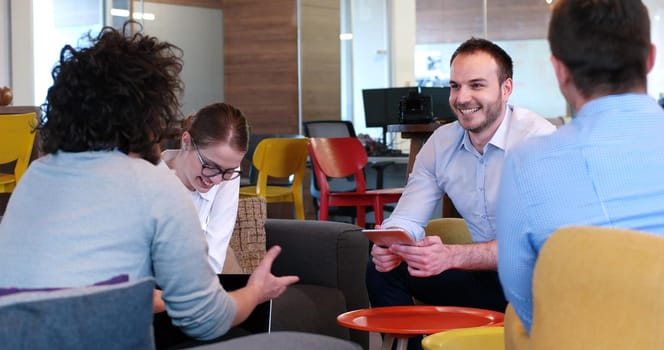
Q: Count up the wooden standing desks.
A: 1